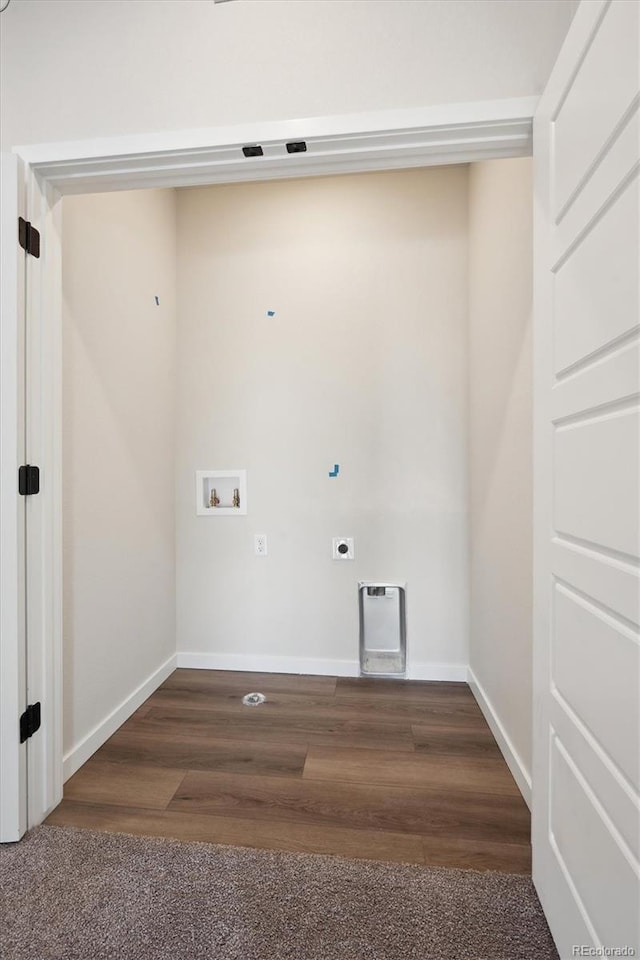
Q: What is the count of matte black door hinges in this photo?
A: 3